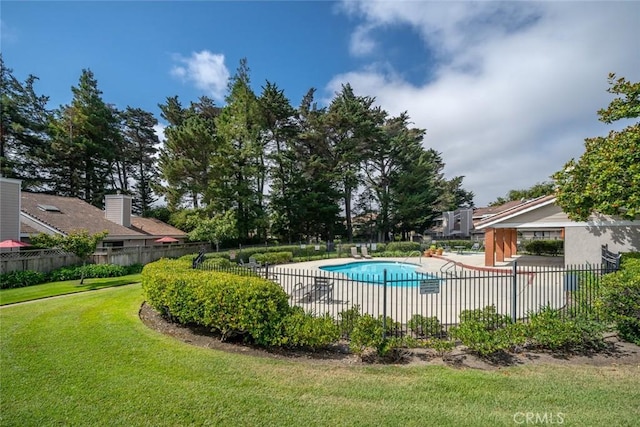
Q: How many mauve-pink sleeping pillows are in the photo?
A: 0